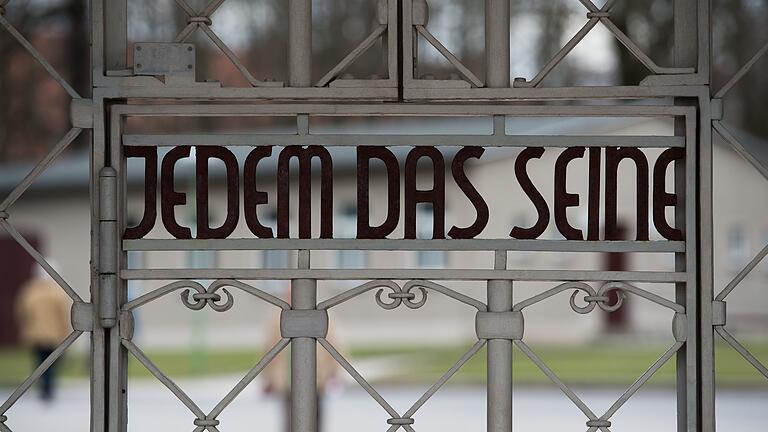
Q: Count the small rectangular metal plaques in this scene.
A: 1